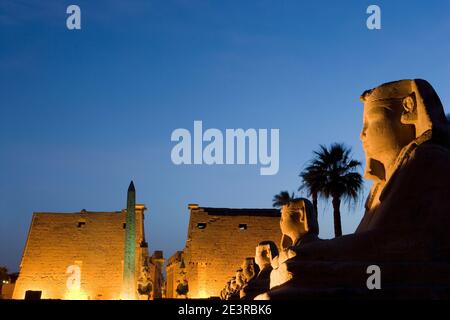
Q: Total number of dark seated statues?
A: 2